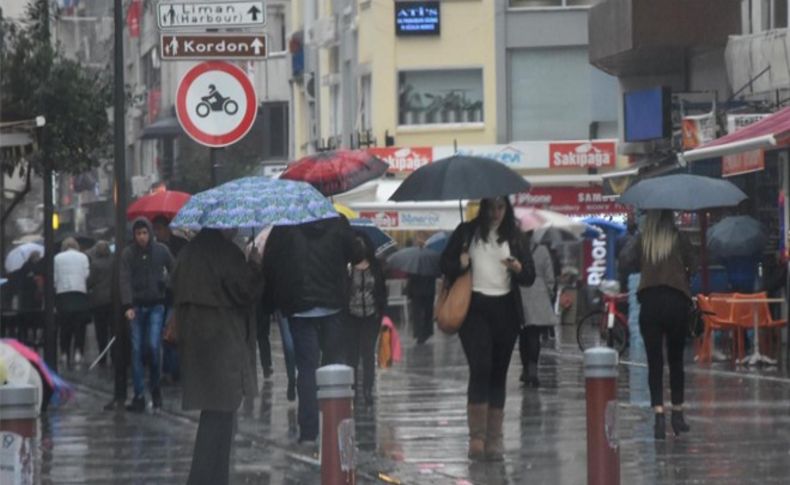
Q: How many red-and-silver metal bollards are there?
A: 3